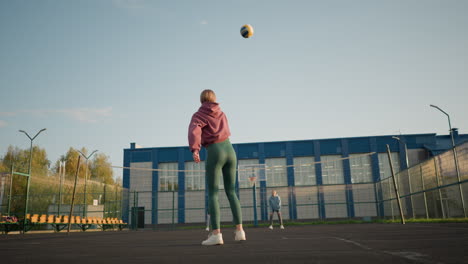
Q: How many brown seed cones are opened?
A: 0